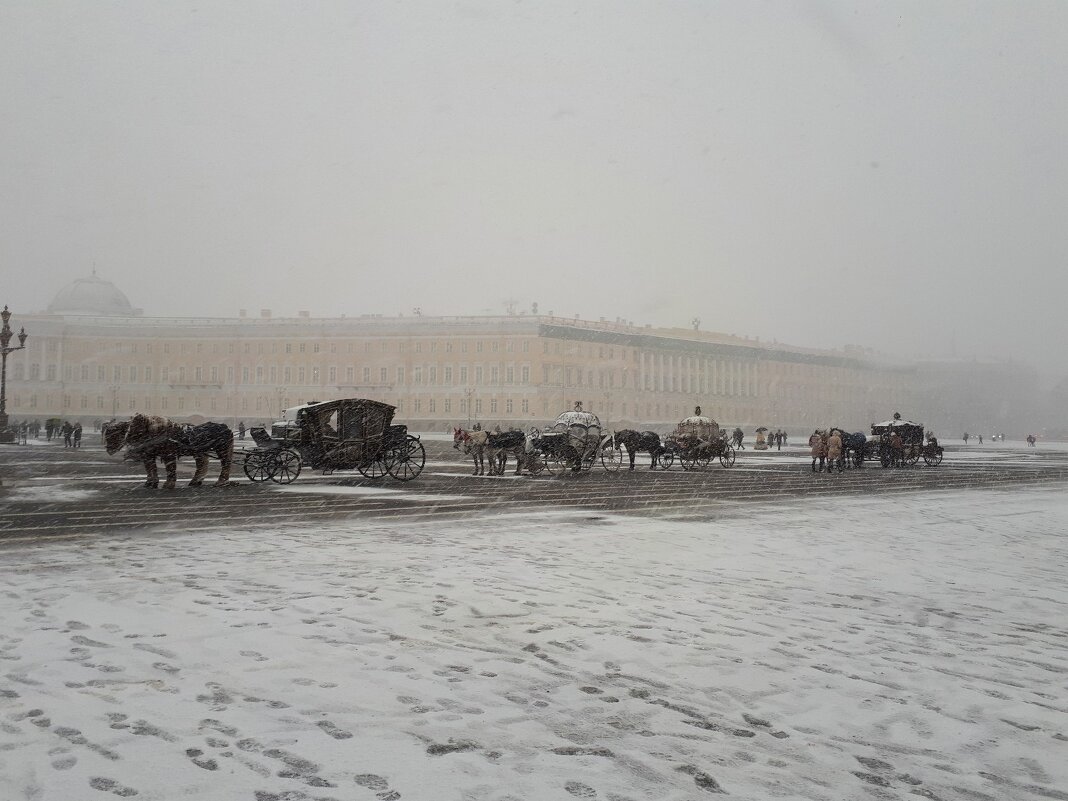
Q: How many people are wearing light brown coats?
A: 2